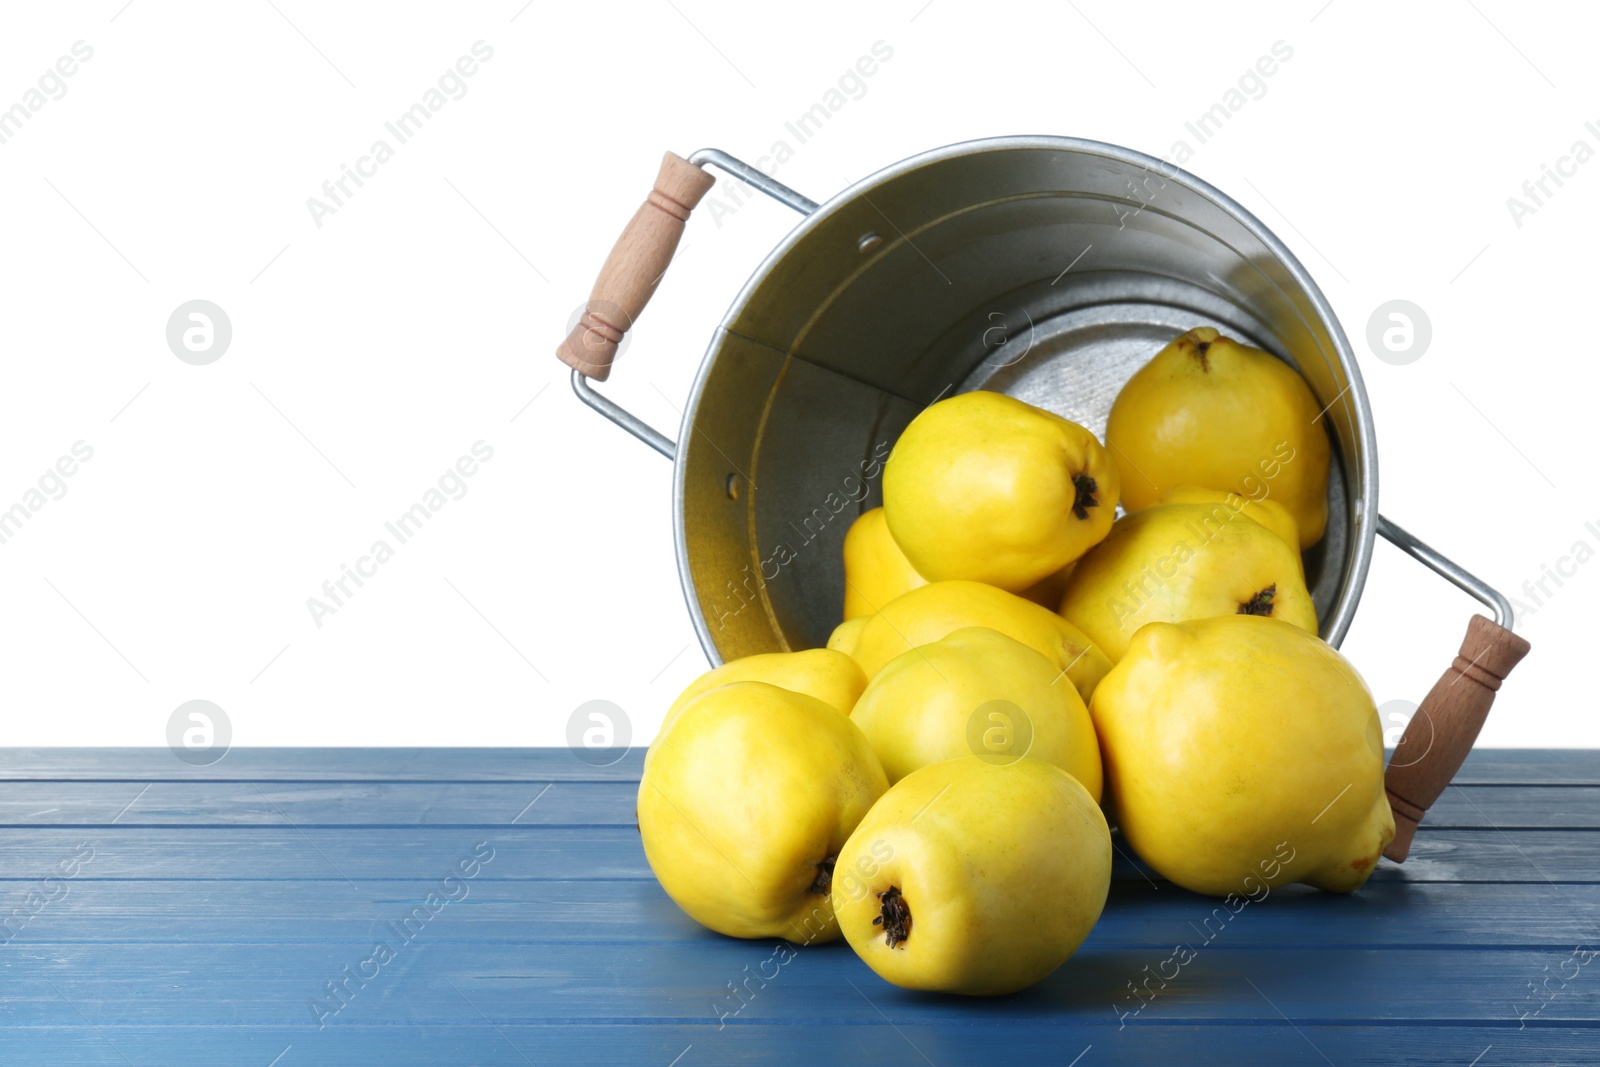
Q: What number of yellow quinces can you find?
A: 11